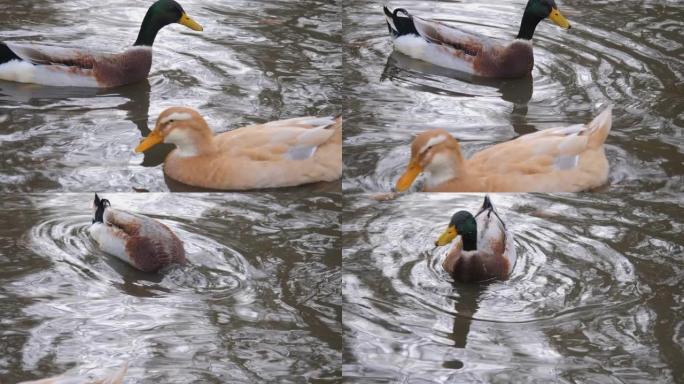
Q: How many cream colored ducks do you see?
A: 2